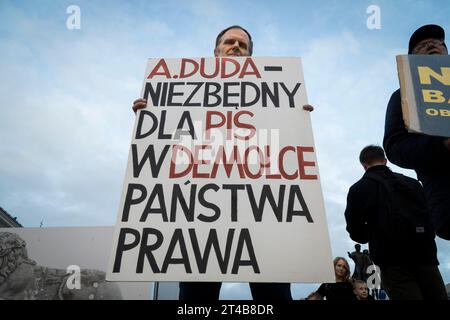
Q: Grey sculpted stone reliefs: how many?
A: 1